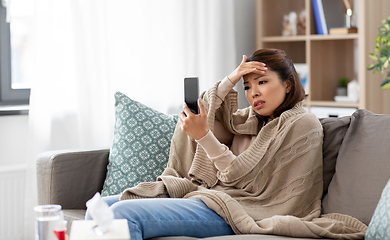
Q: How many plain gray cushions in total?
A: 2